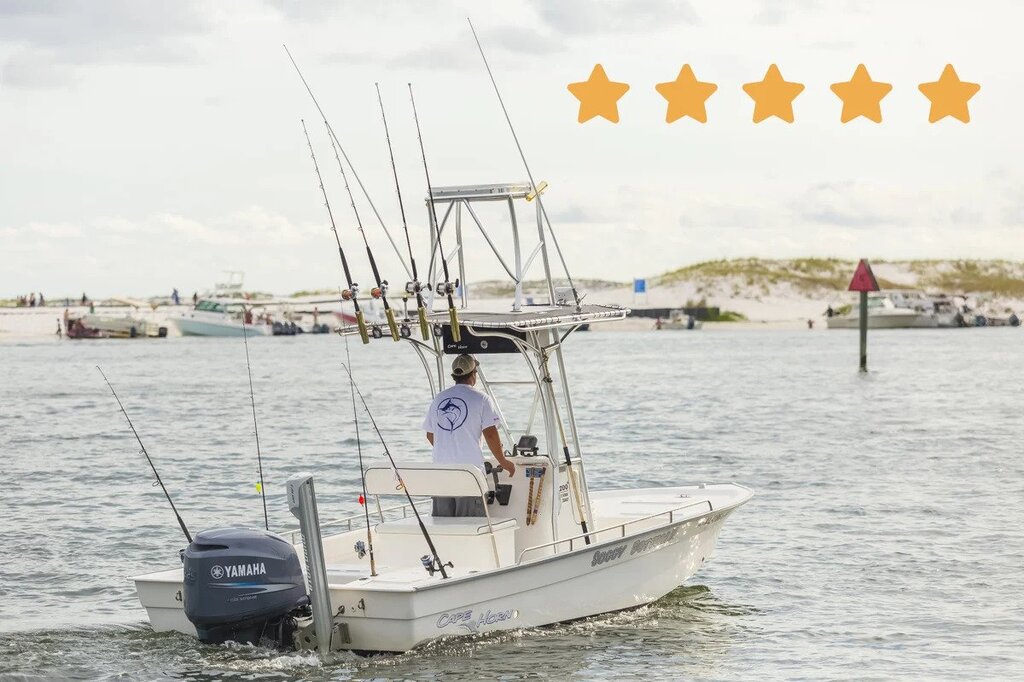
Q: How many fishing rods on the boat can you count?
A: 8